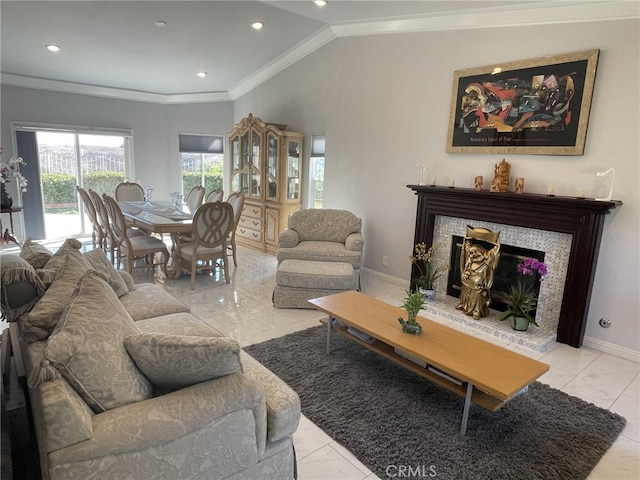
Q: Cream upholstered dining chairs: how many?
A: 8